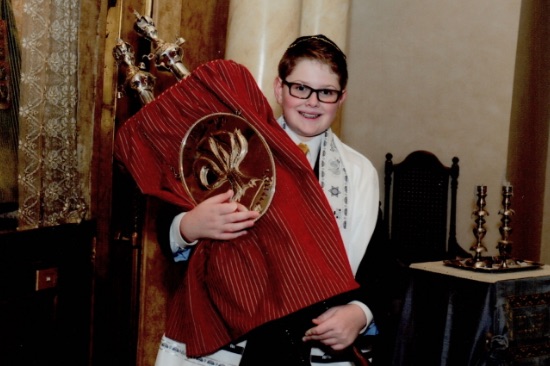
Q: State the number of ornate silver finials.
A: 2